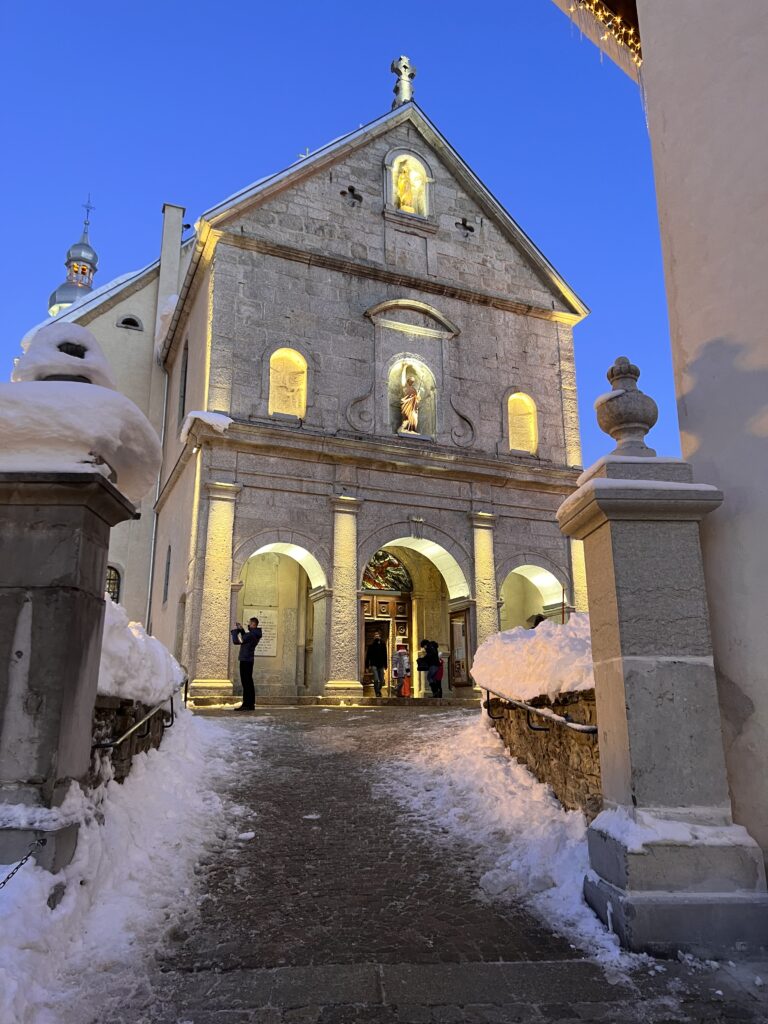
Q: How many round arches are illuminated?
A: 7